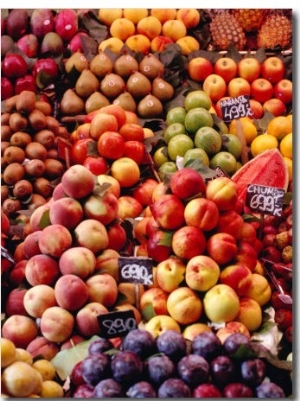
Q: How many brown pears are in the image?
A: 12